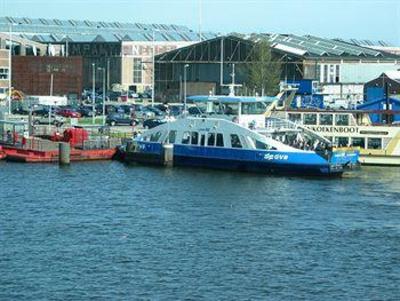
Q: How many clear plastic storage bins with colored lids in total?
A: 0